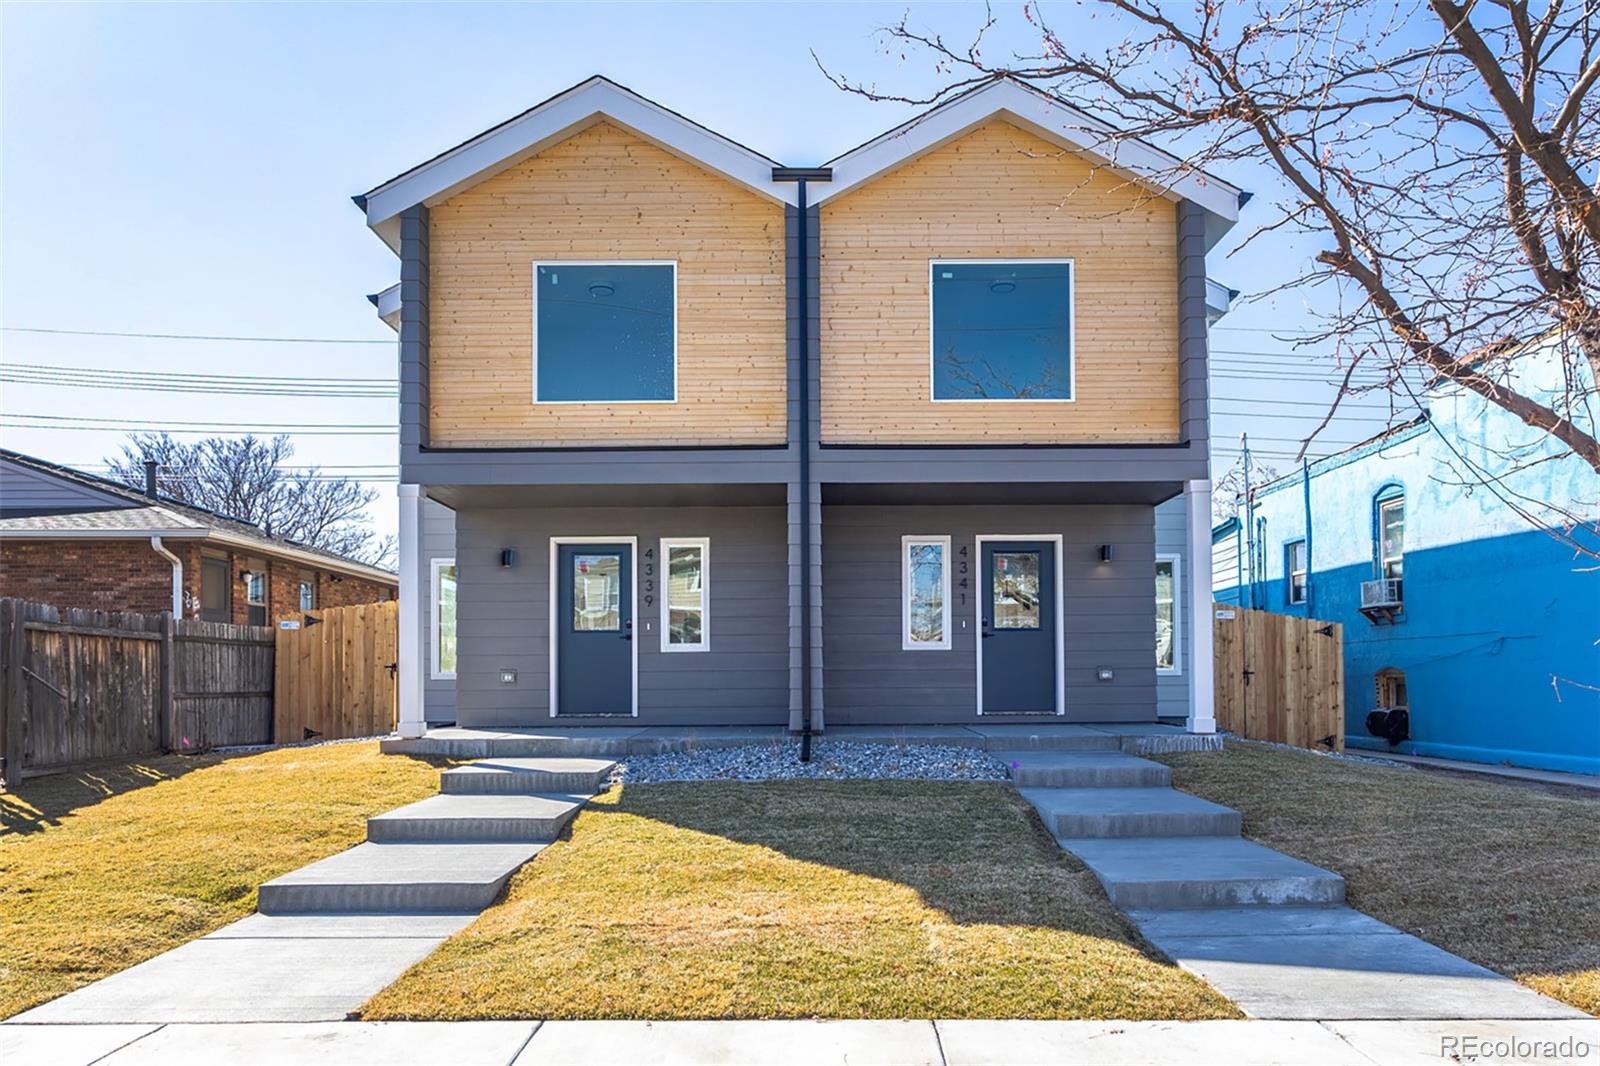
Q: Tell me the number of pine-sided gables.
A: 2